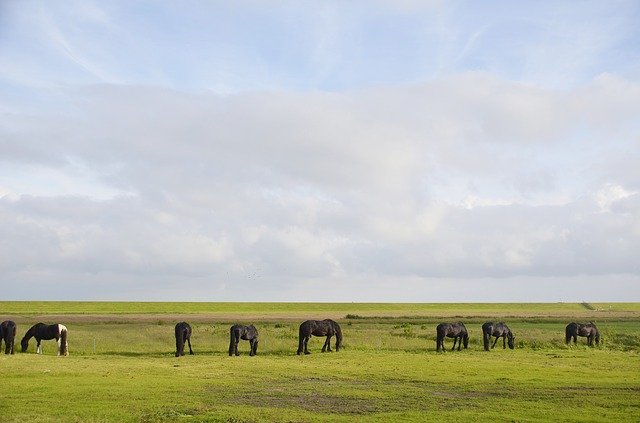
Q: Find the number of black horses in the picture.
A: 7